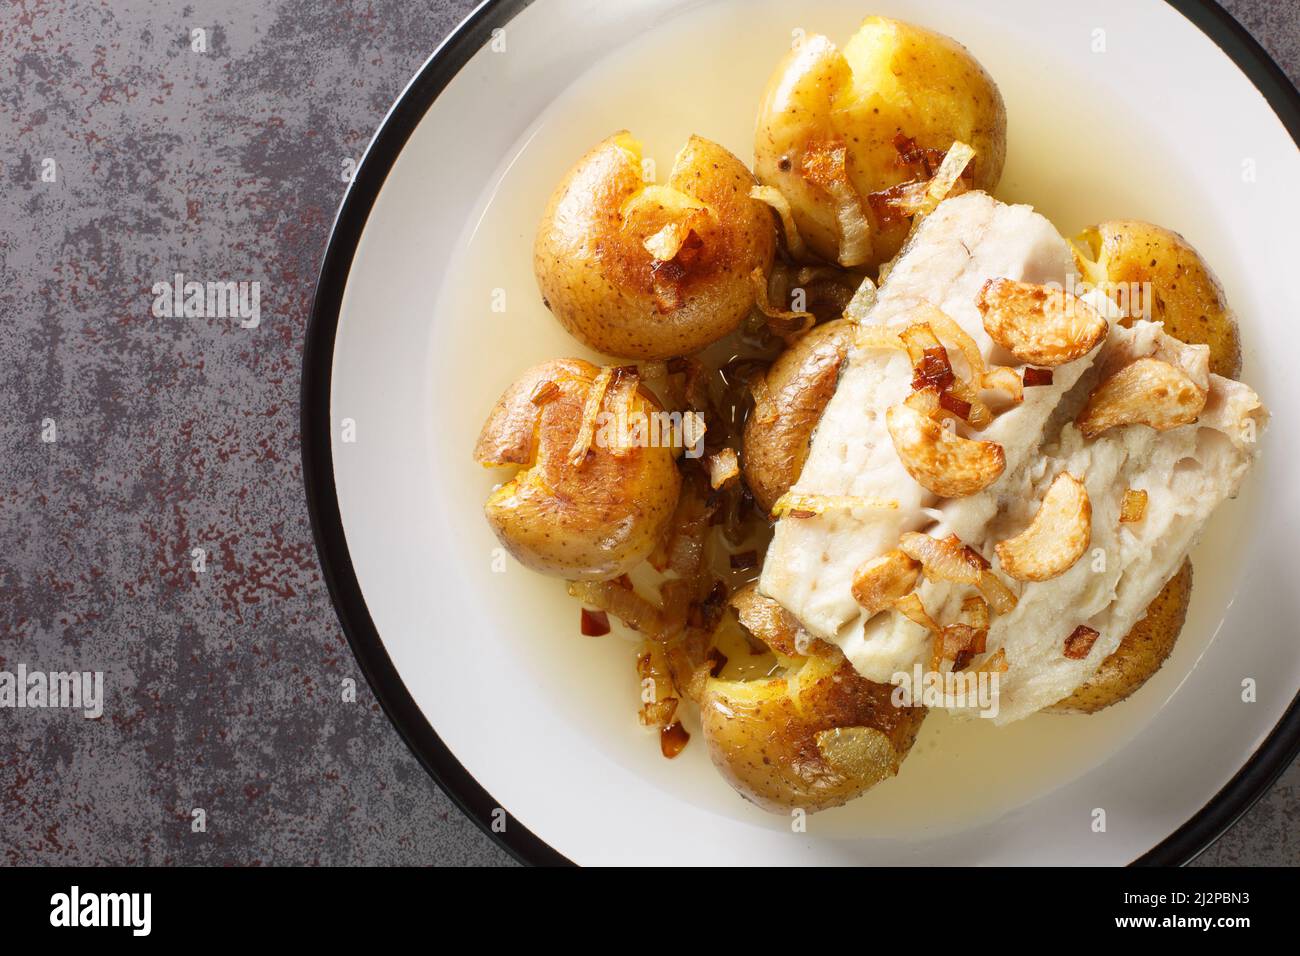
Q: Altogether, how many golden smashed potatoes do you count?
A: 7